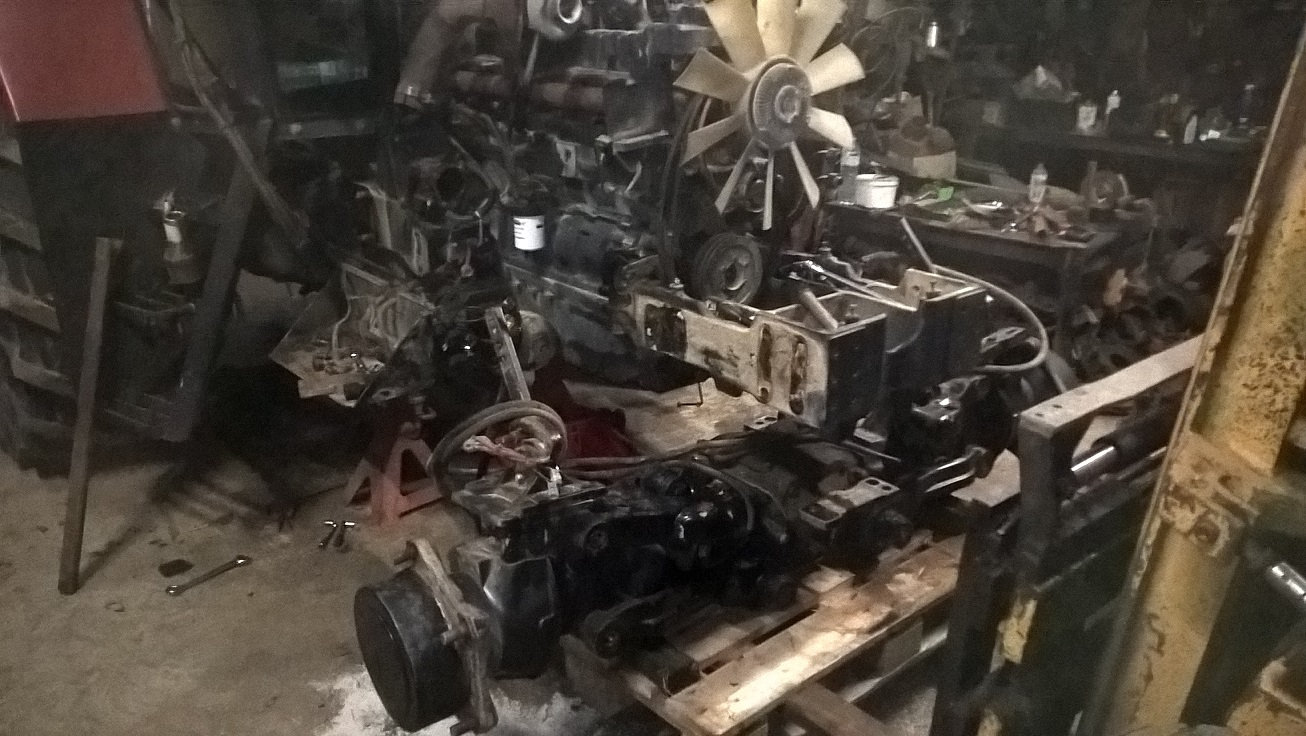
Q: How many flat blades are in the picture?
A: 10